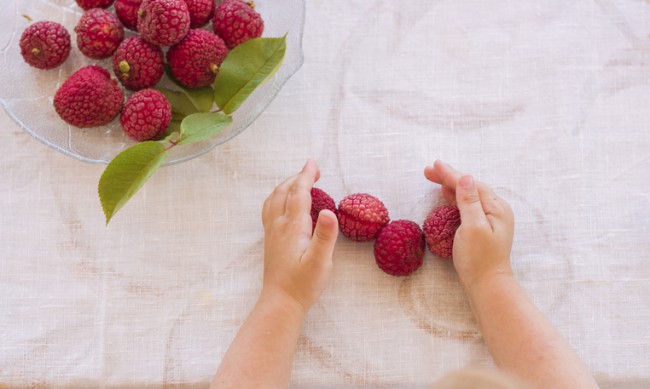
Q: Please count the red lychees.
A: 15